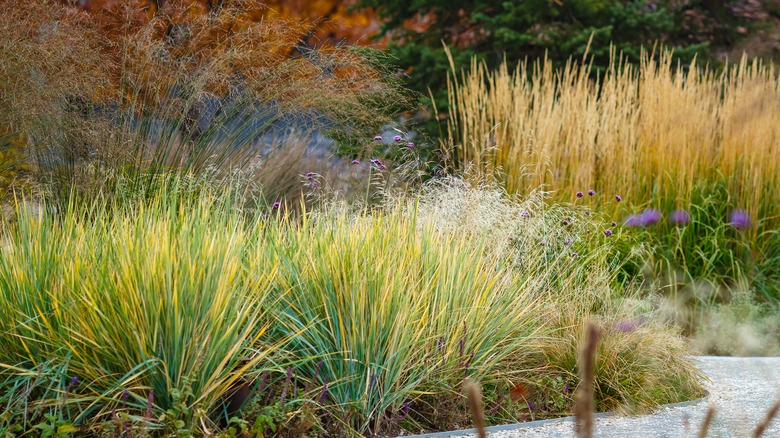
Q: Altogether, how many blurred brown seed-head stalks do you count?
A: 4